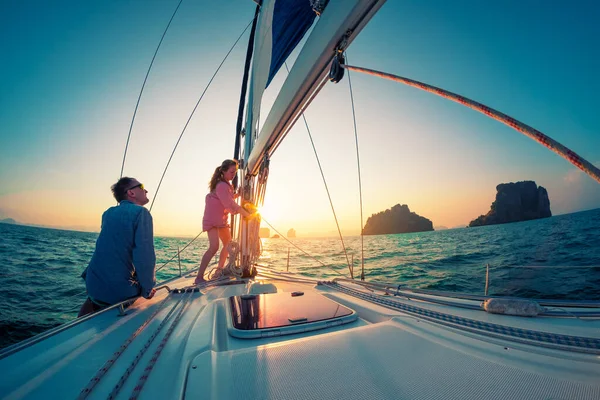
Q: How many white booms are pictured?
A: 1